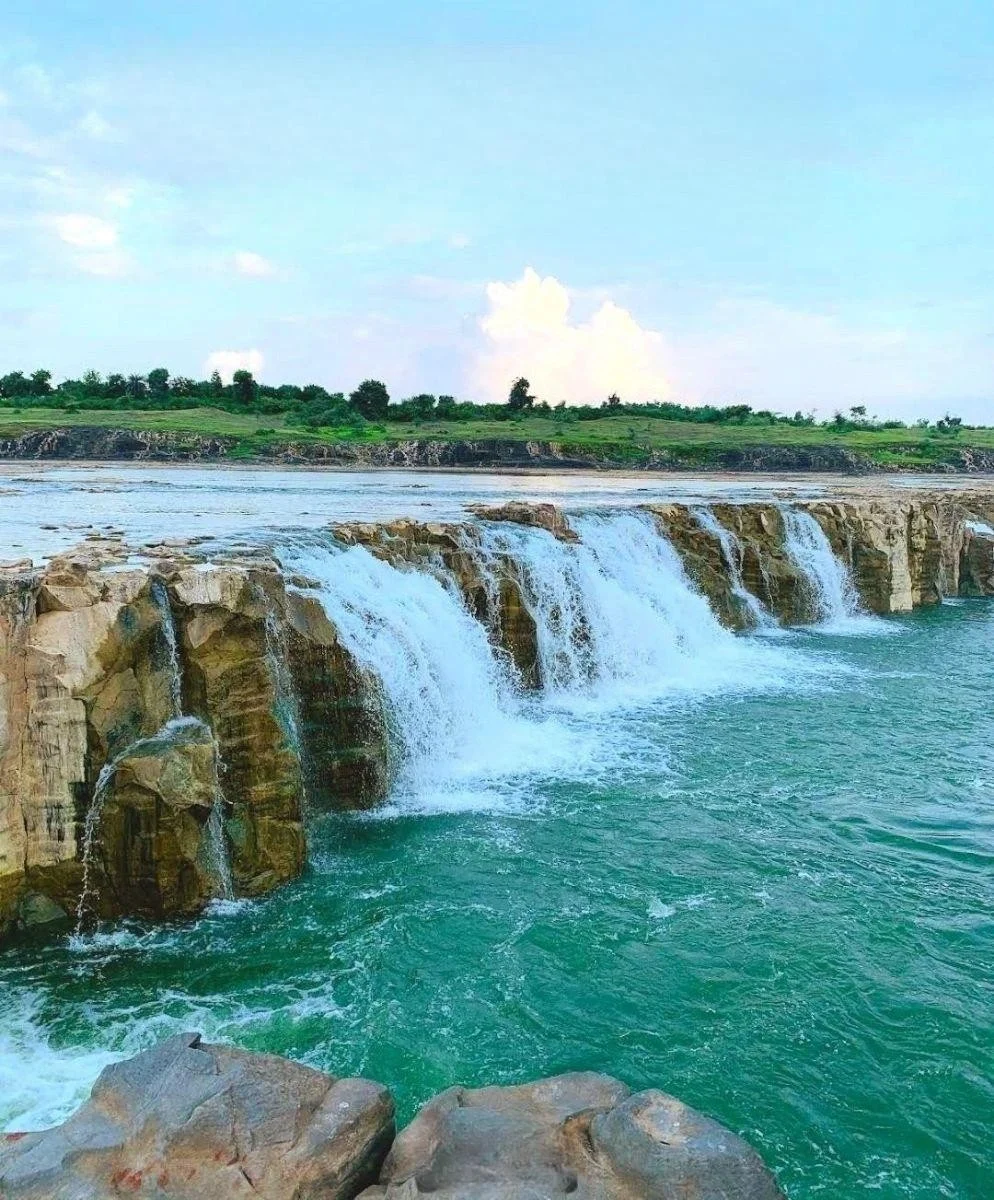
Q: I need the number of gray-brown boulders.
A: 2